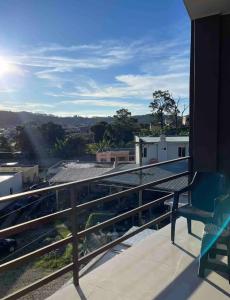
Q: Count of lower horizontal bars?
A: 3